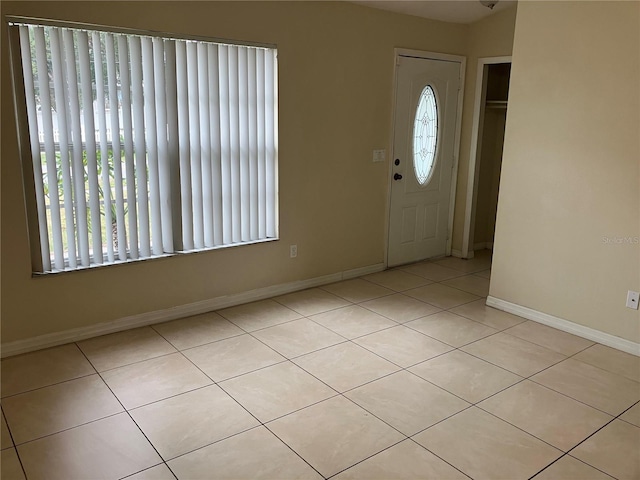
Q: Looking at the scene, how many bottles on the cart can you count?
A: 0